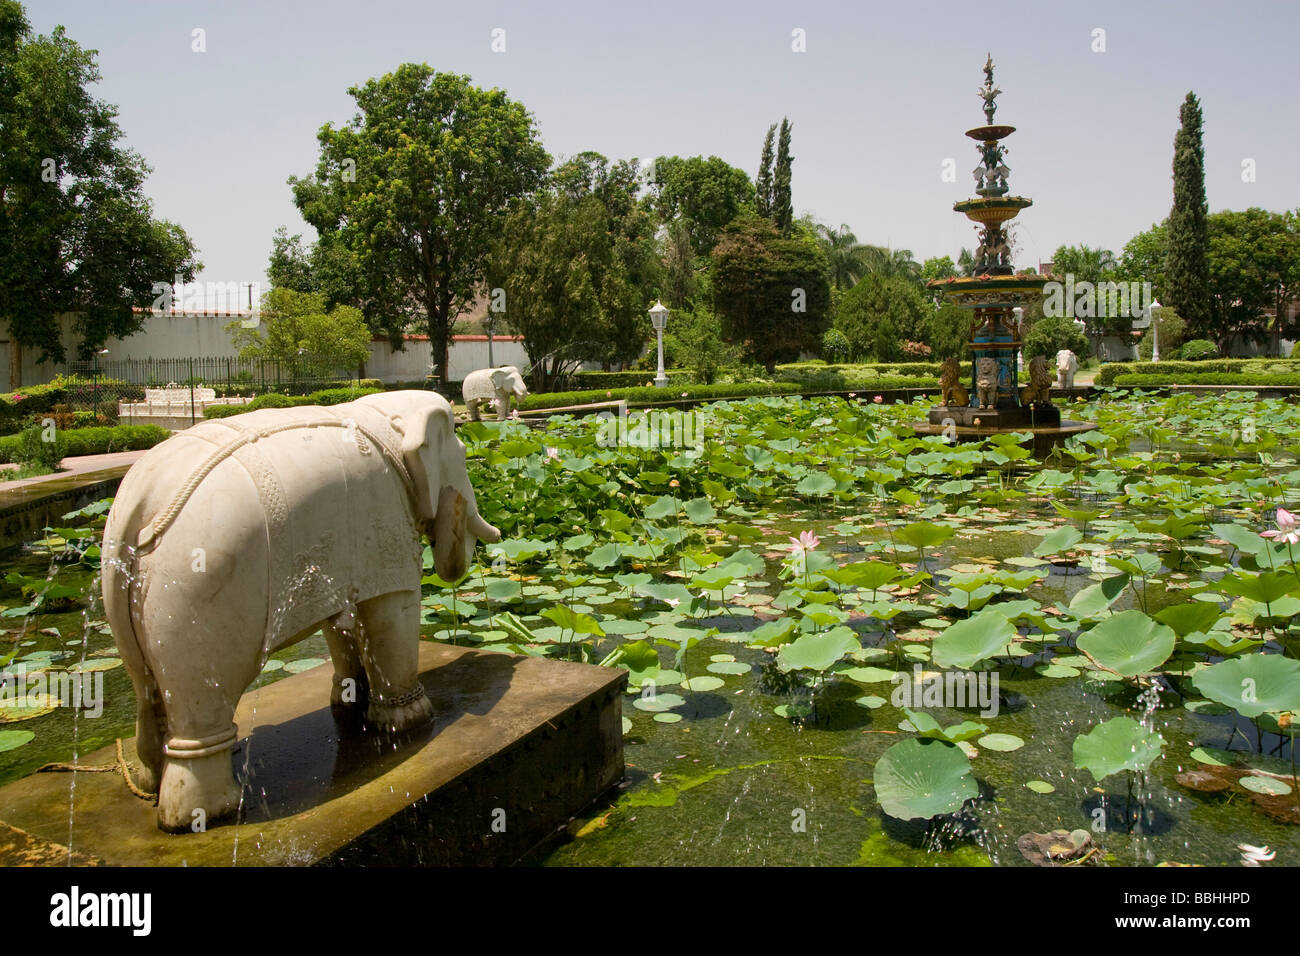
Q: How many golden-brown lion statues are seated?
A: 3